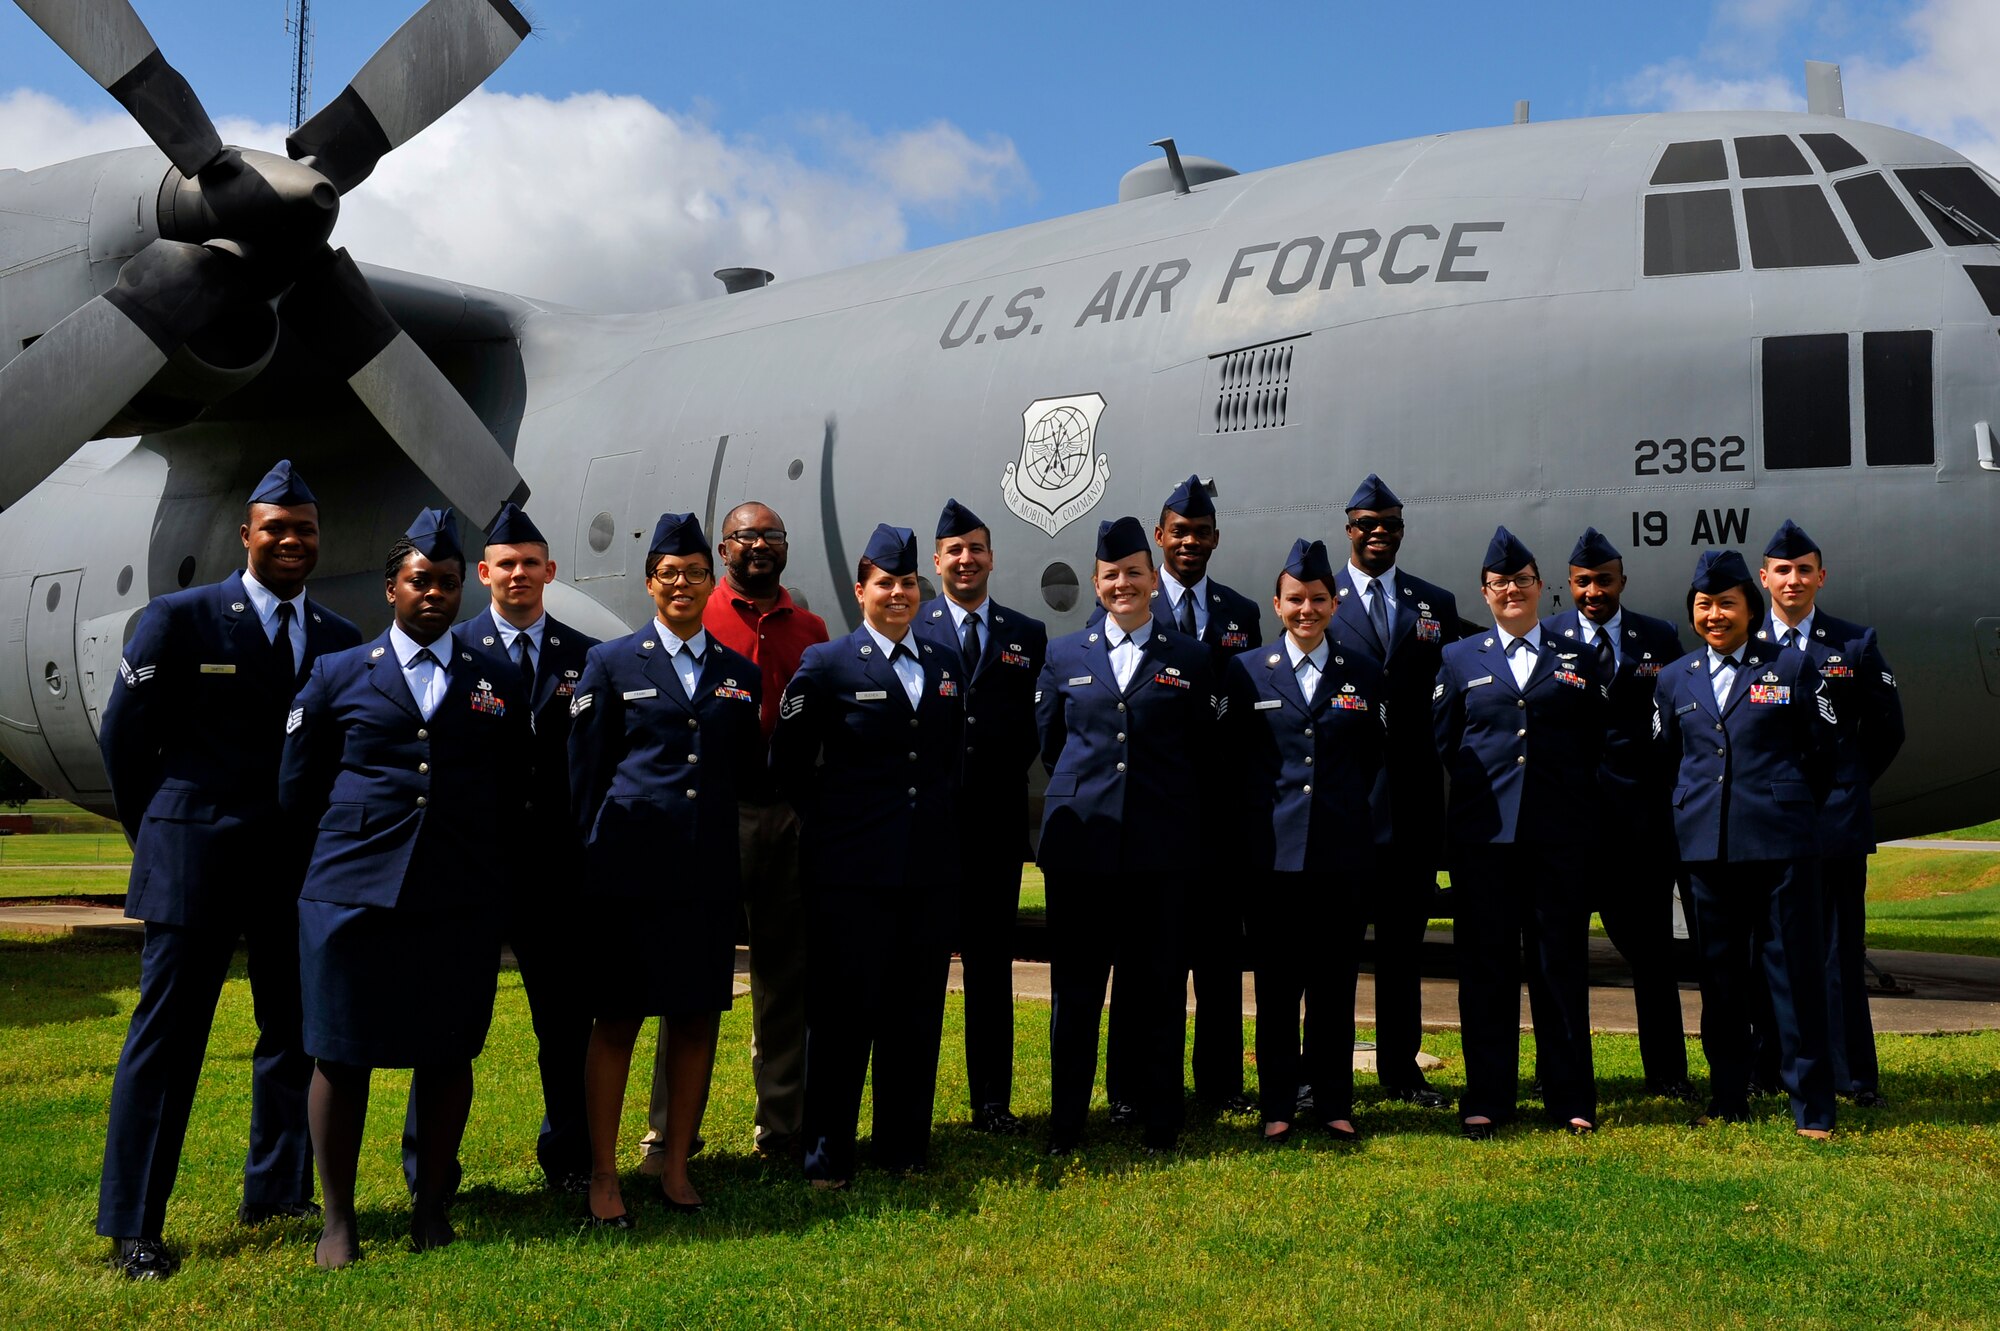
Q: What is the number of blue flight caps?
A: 14